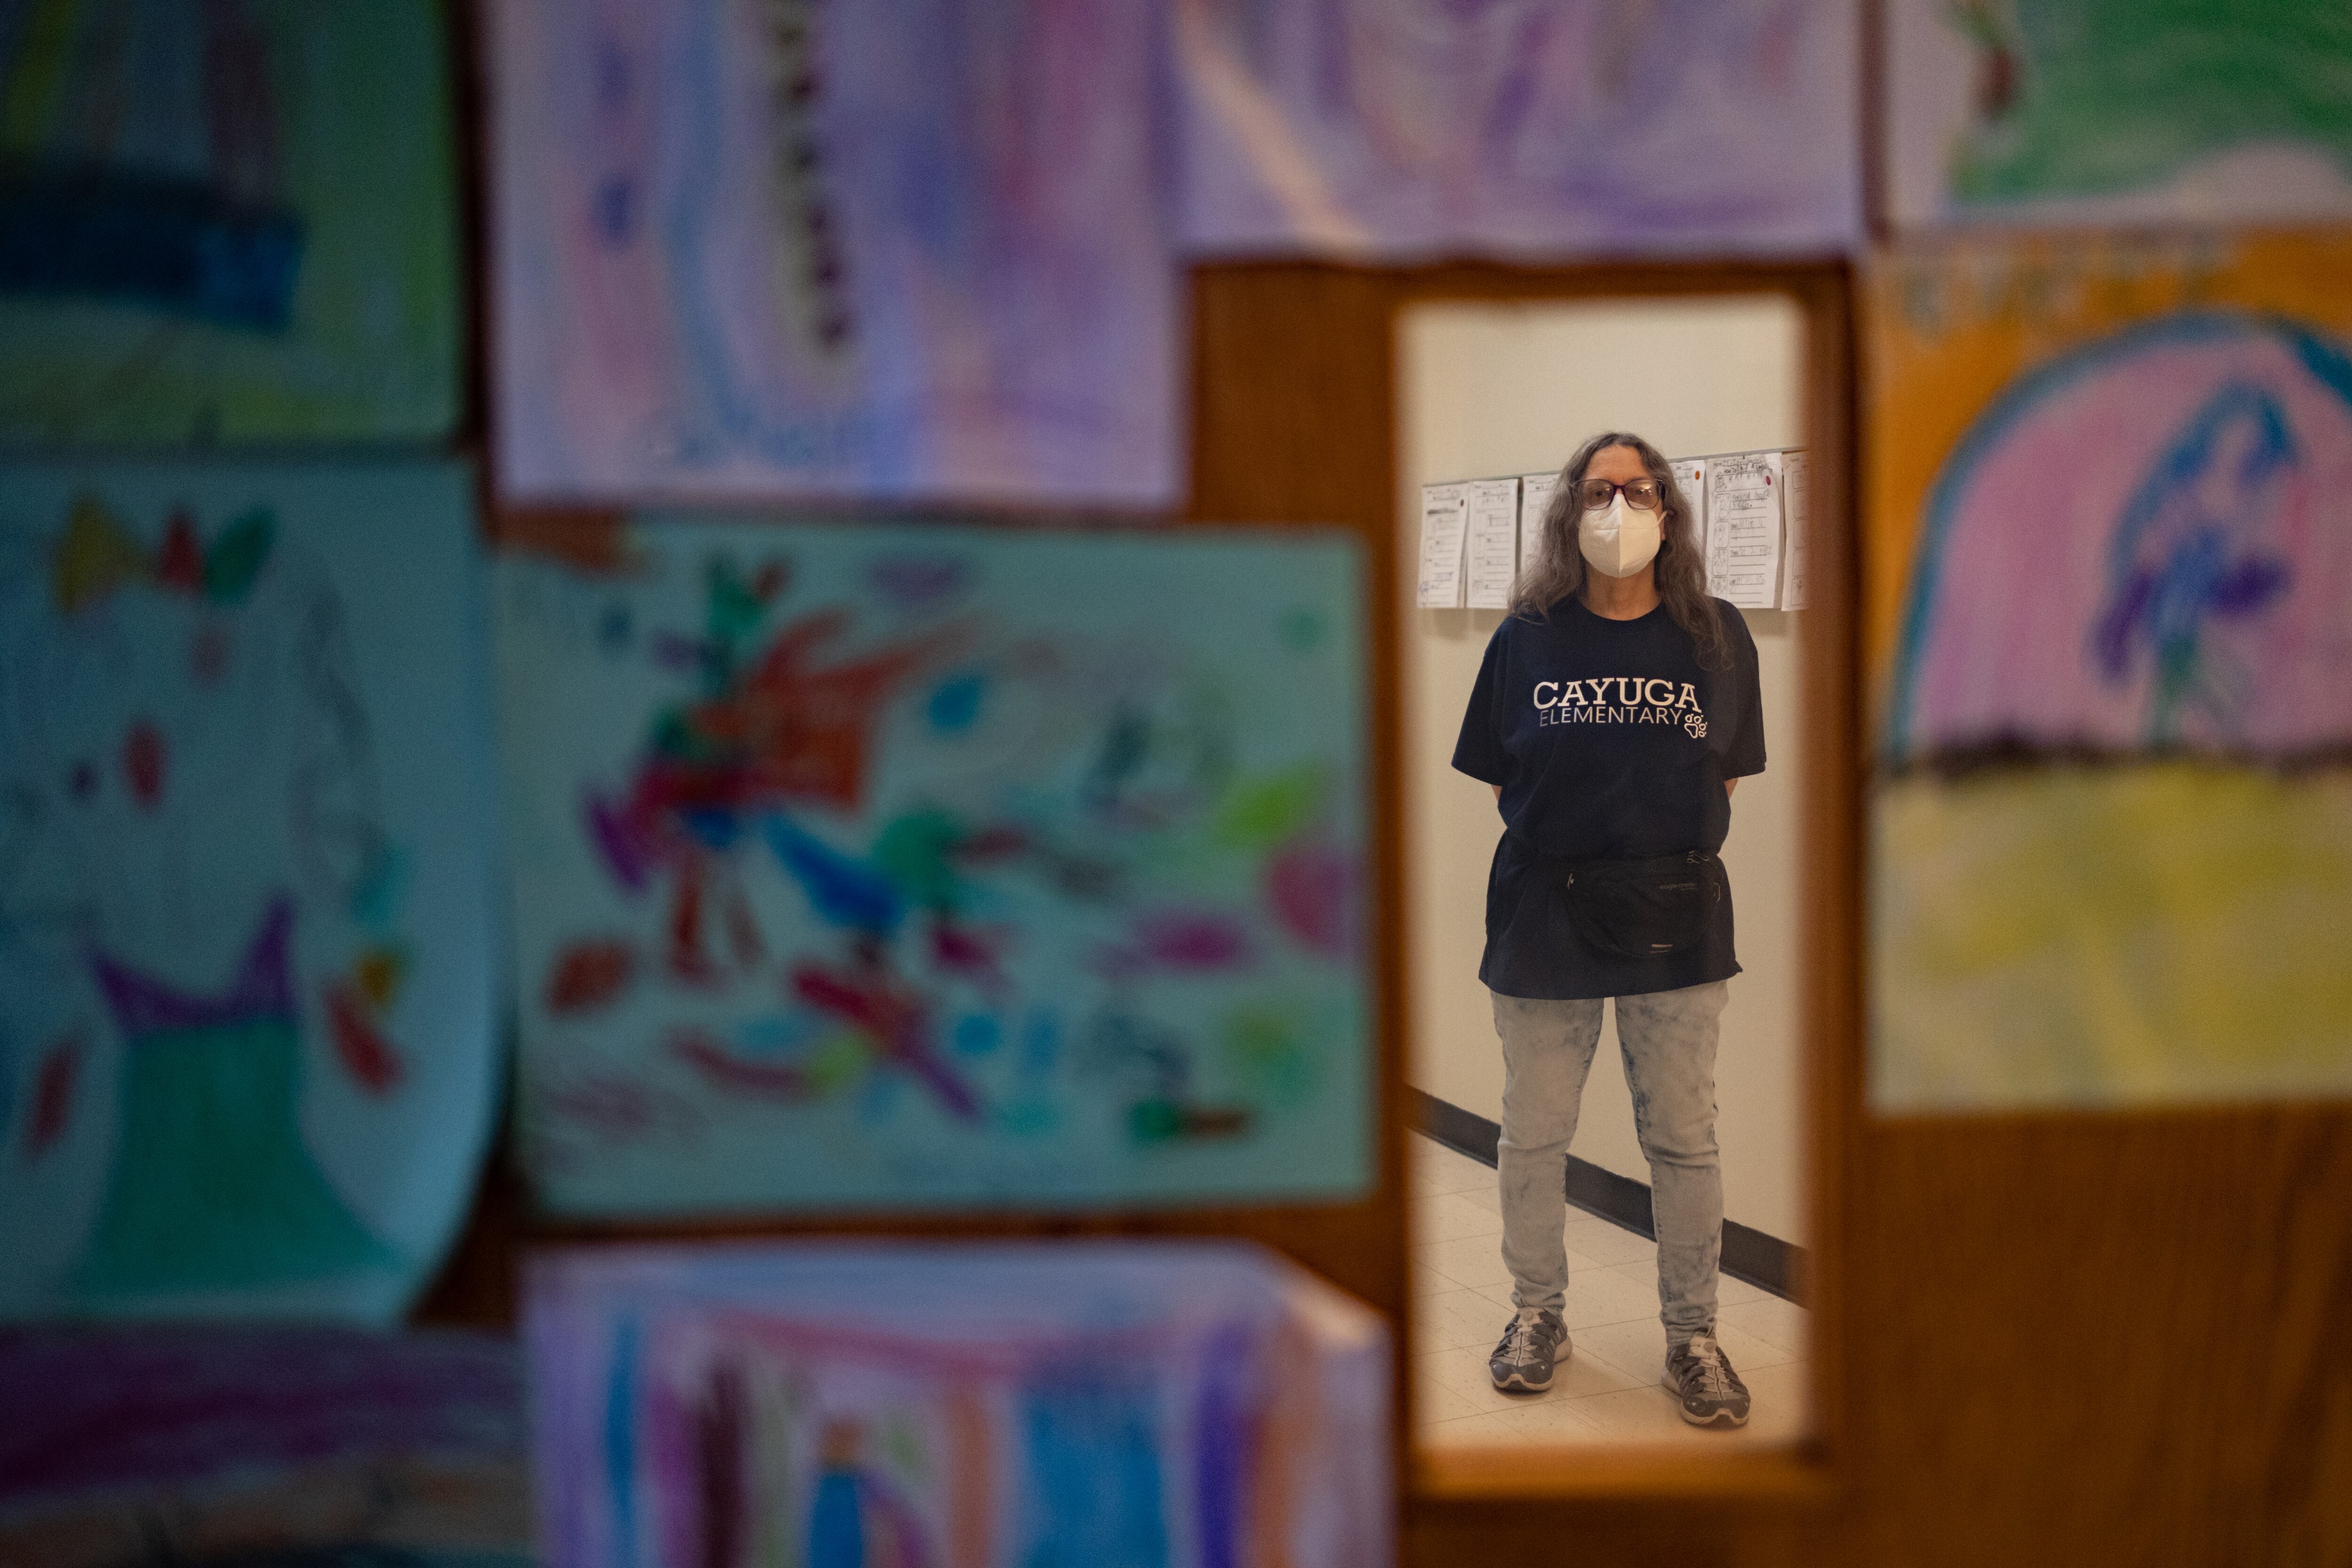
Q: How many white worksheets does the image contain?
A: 6